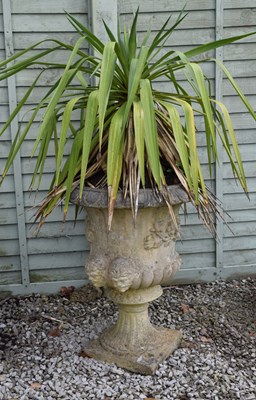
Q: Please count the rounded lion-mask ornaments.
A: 2